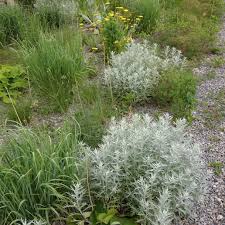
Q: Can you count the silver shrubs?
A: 2